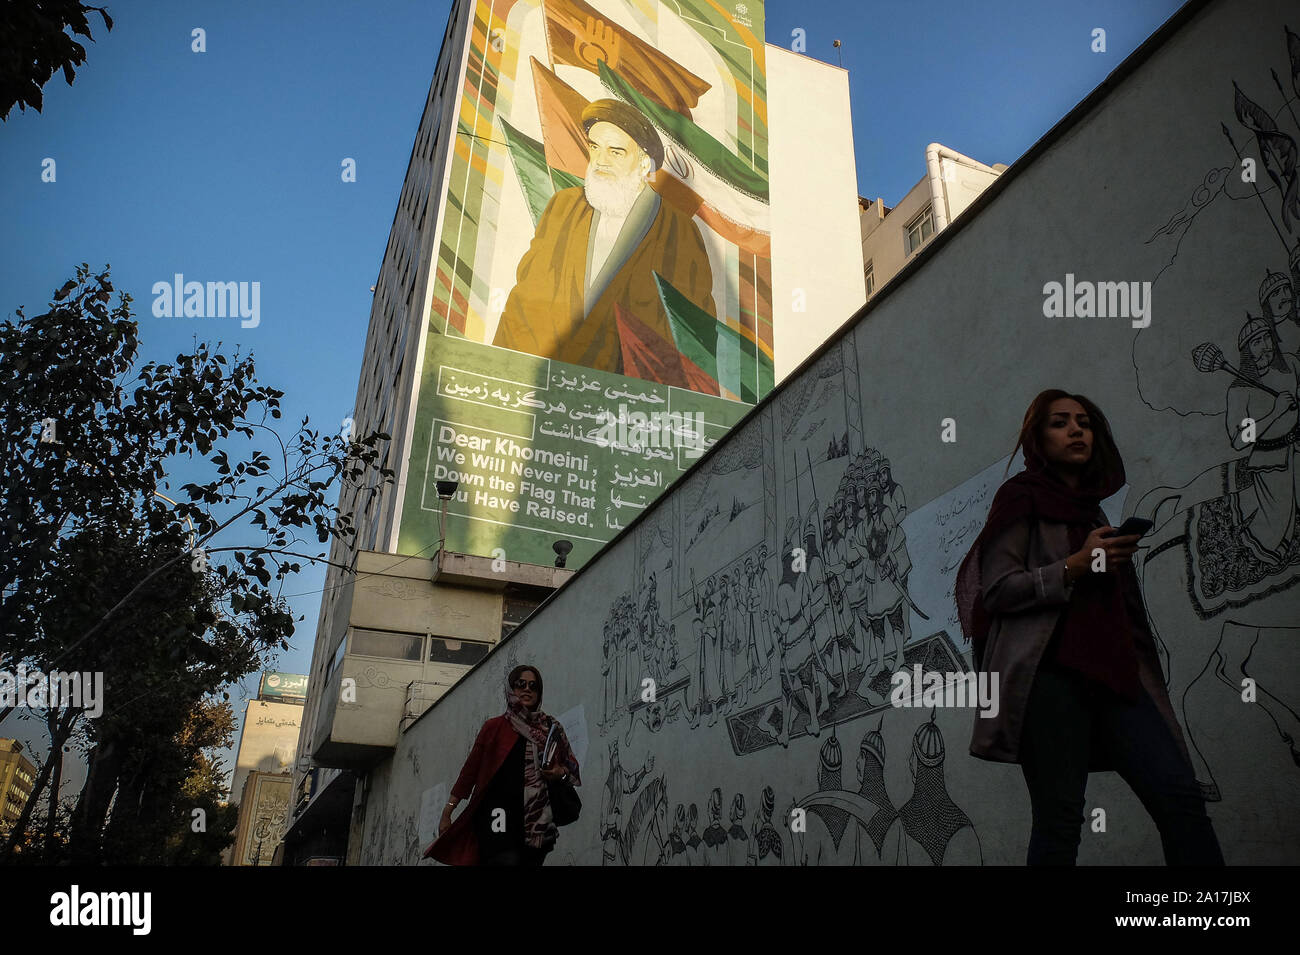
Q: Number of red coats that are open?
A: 1